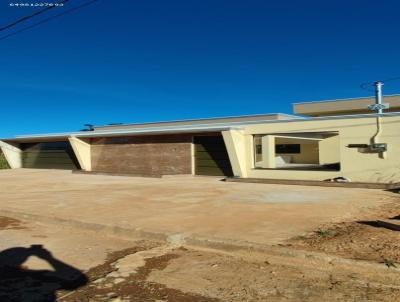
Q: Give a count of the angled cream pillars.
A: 3